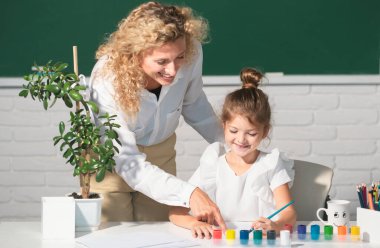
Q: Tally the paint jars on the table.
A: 12